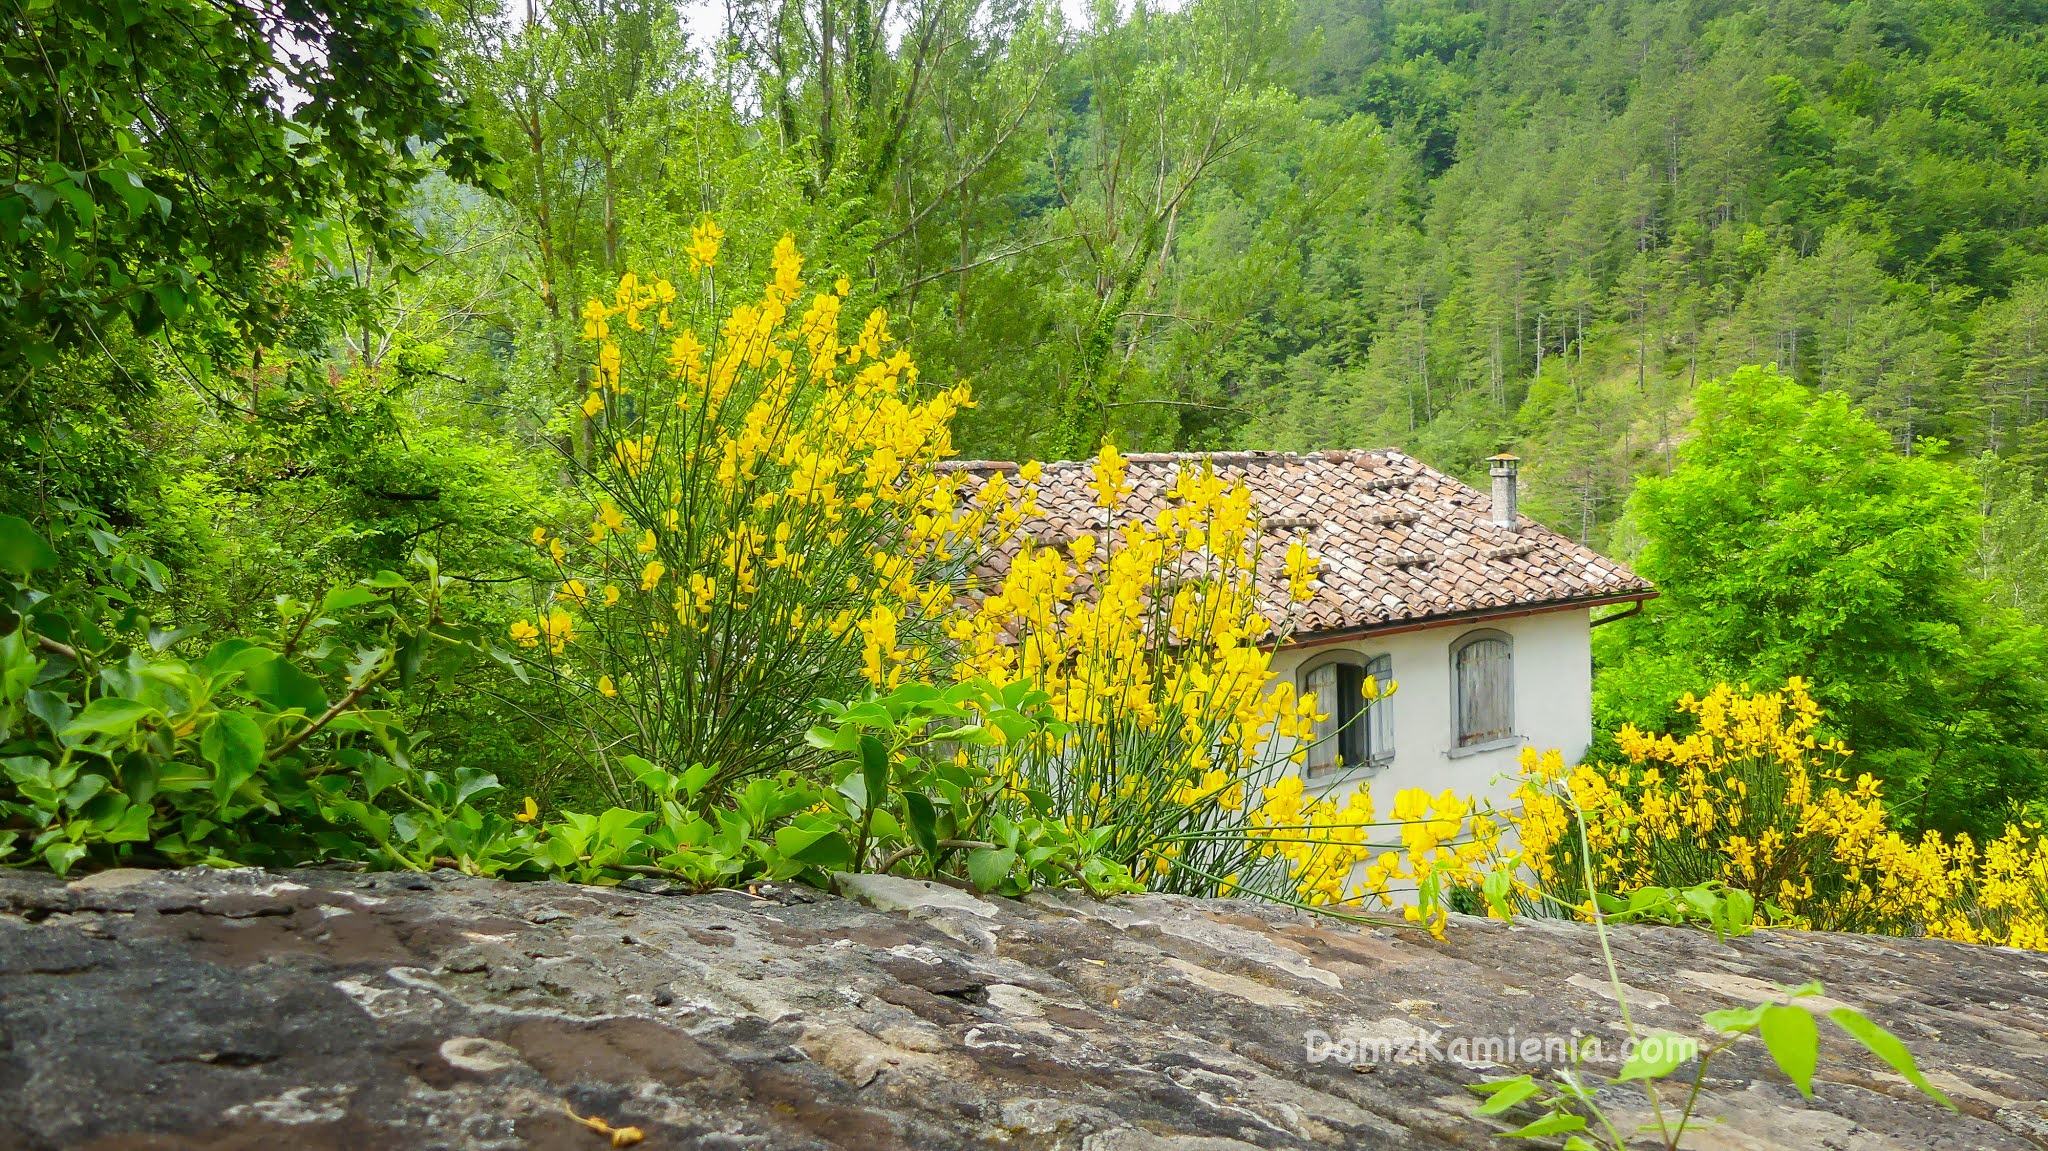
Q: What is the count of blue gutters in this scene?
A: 0